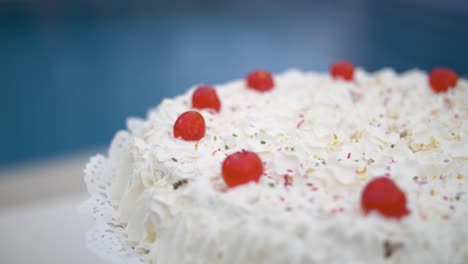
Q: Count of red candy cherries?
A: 7